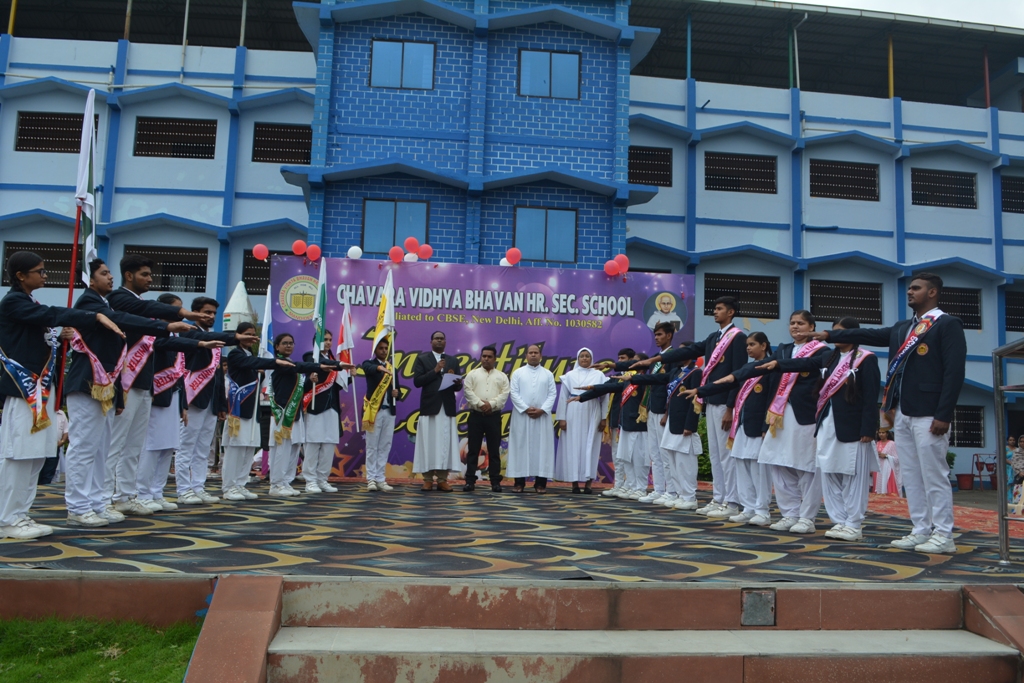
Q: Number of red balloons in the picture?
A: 9